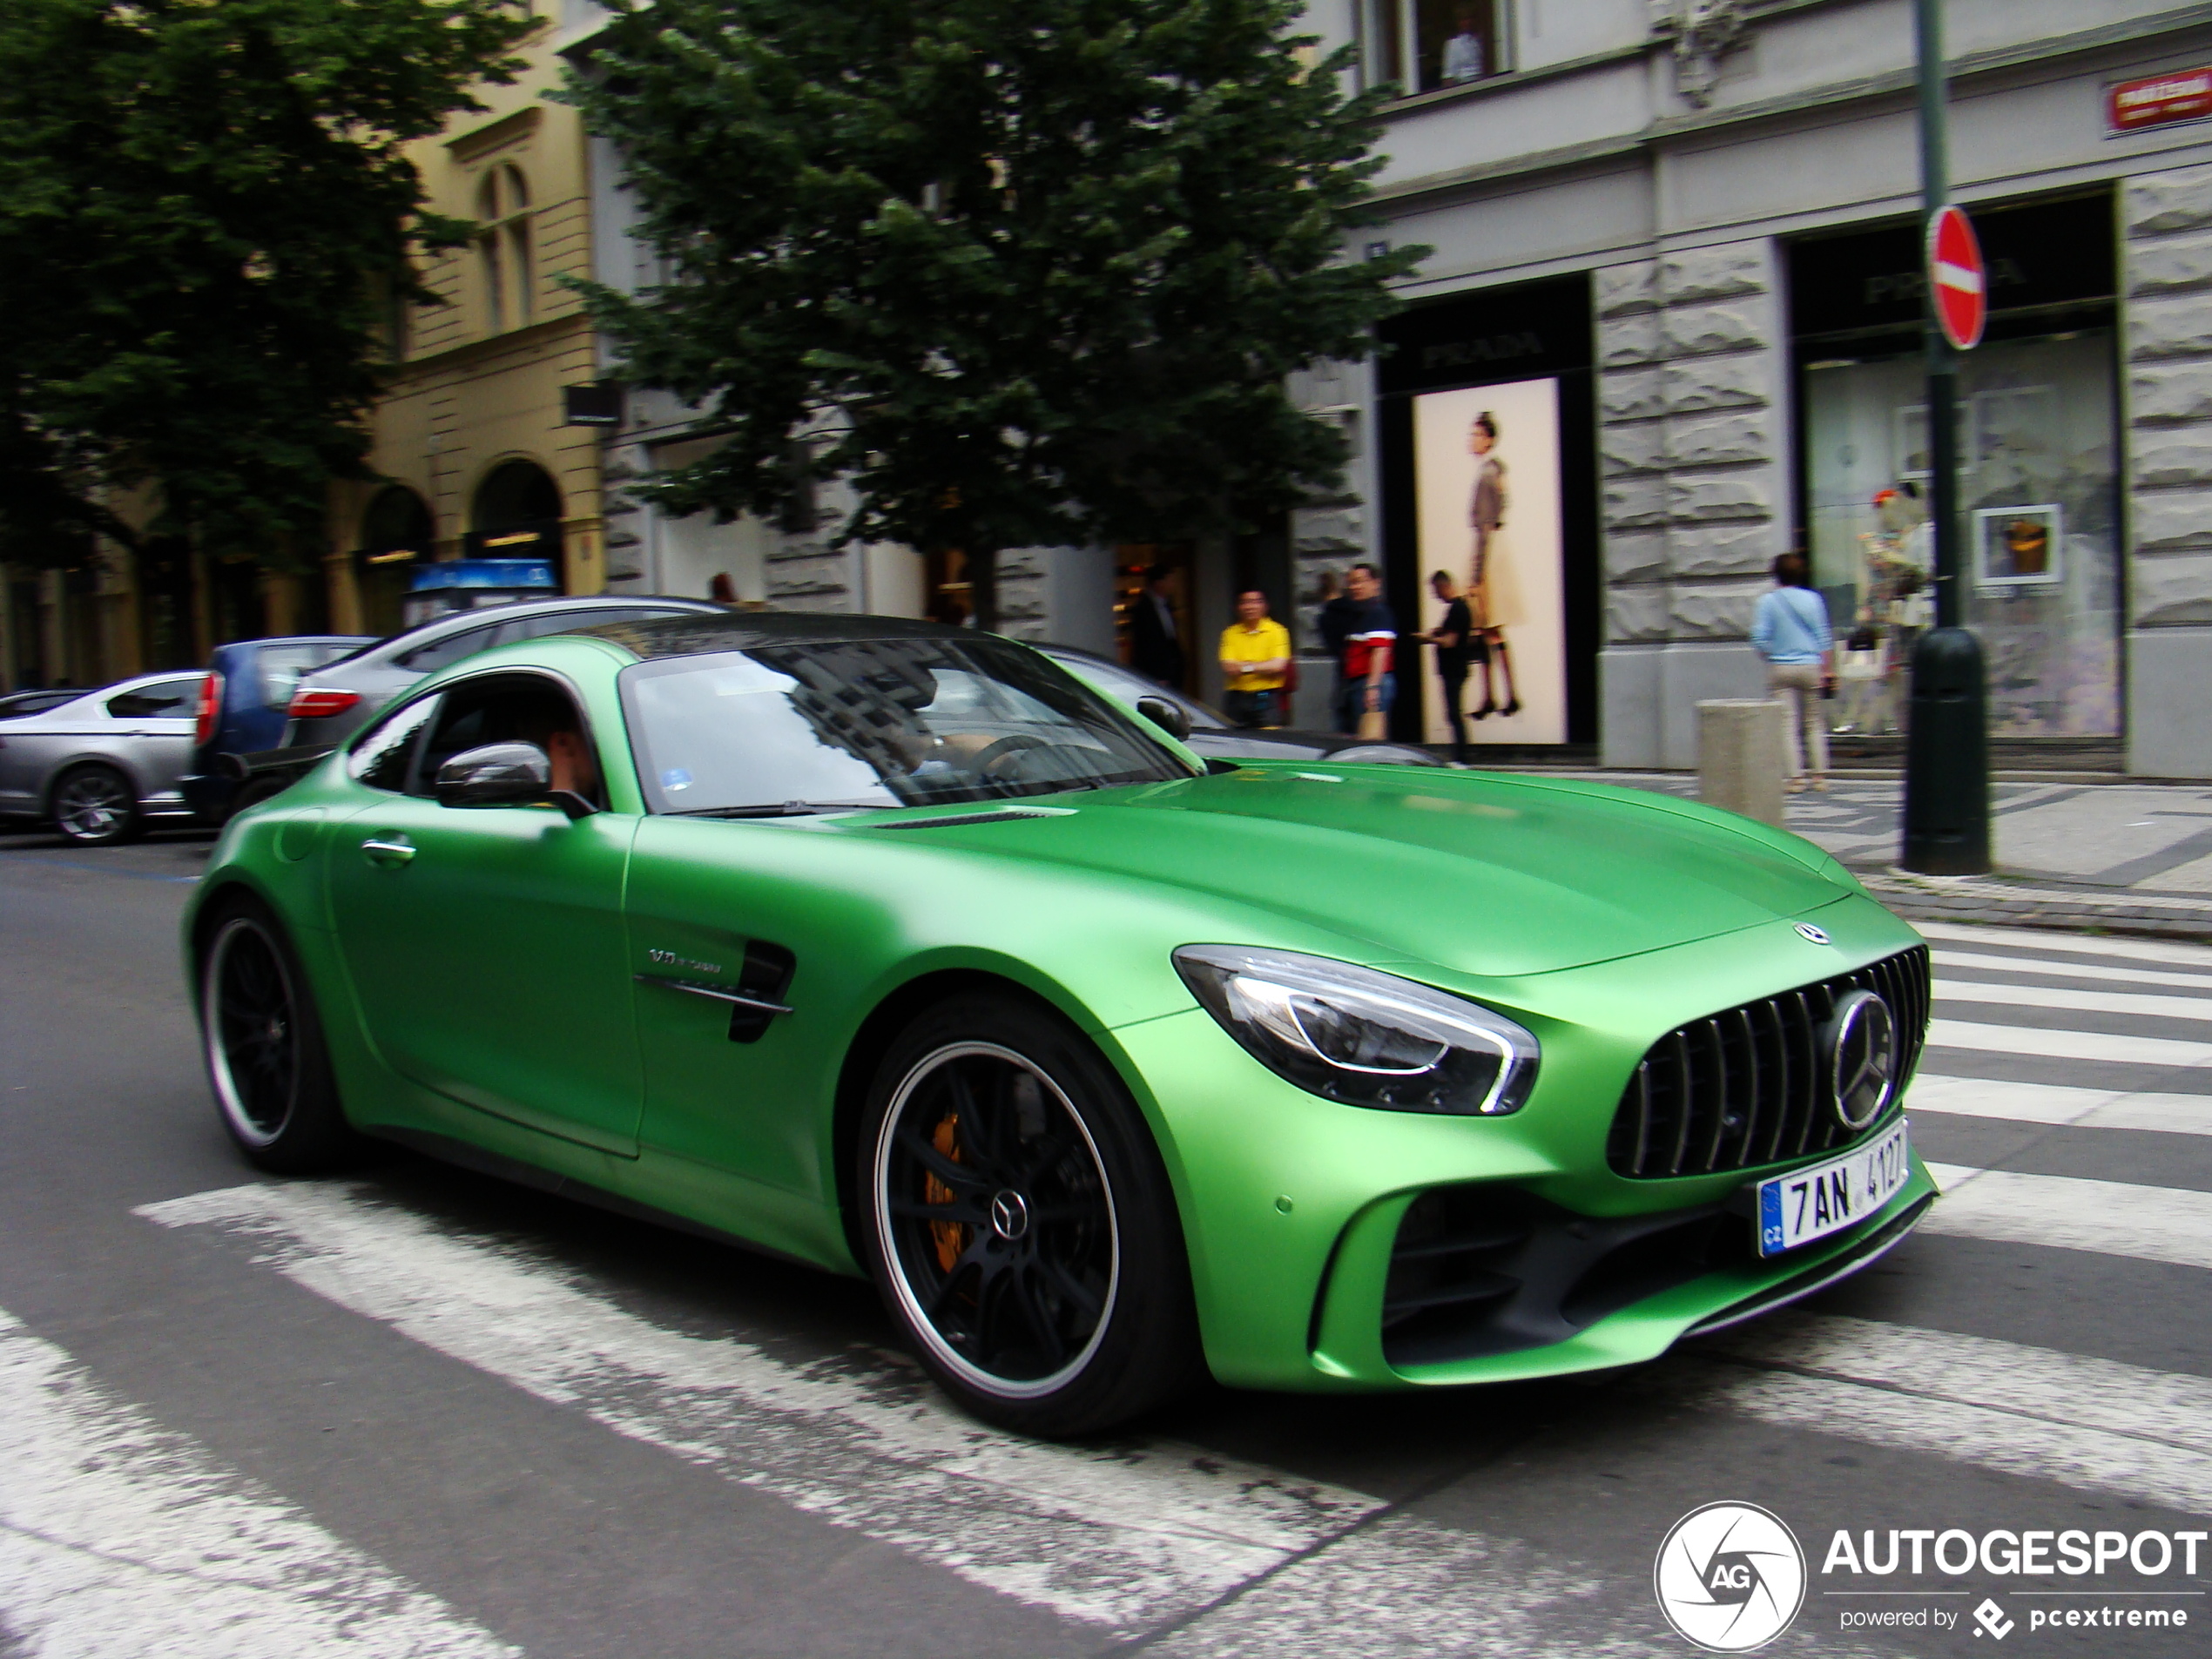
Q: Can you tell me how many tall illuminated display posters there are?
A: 1